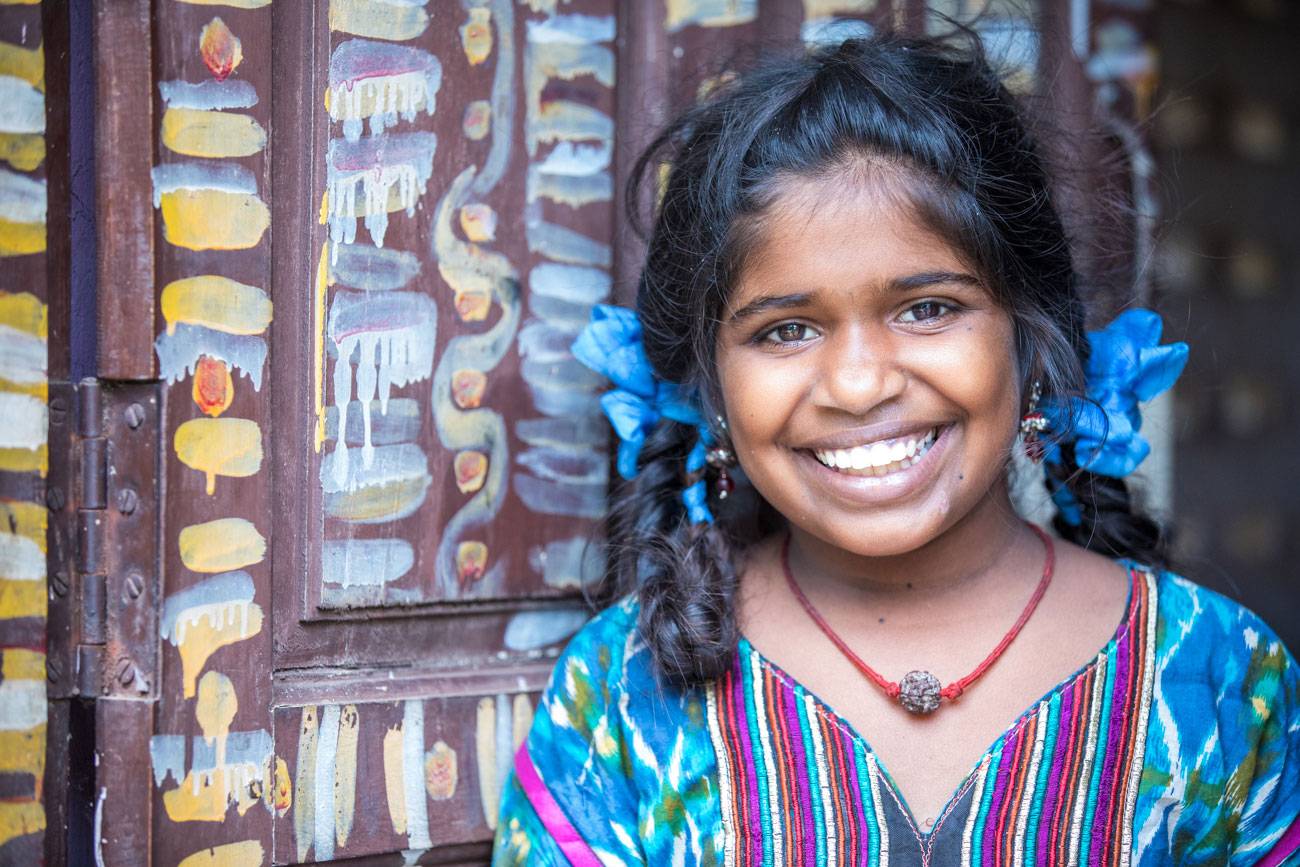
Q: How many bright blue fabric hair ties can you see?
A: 2